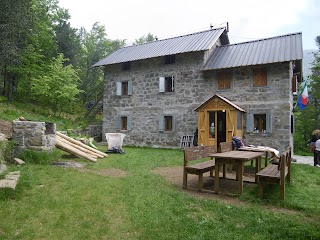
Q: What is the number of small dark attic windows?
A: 2